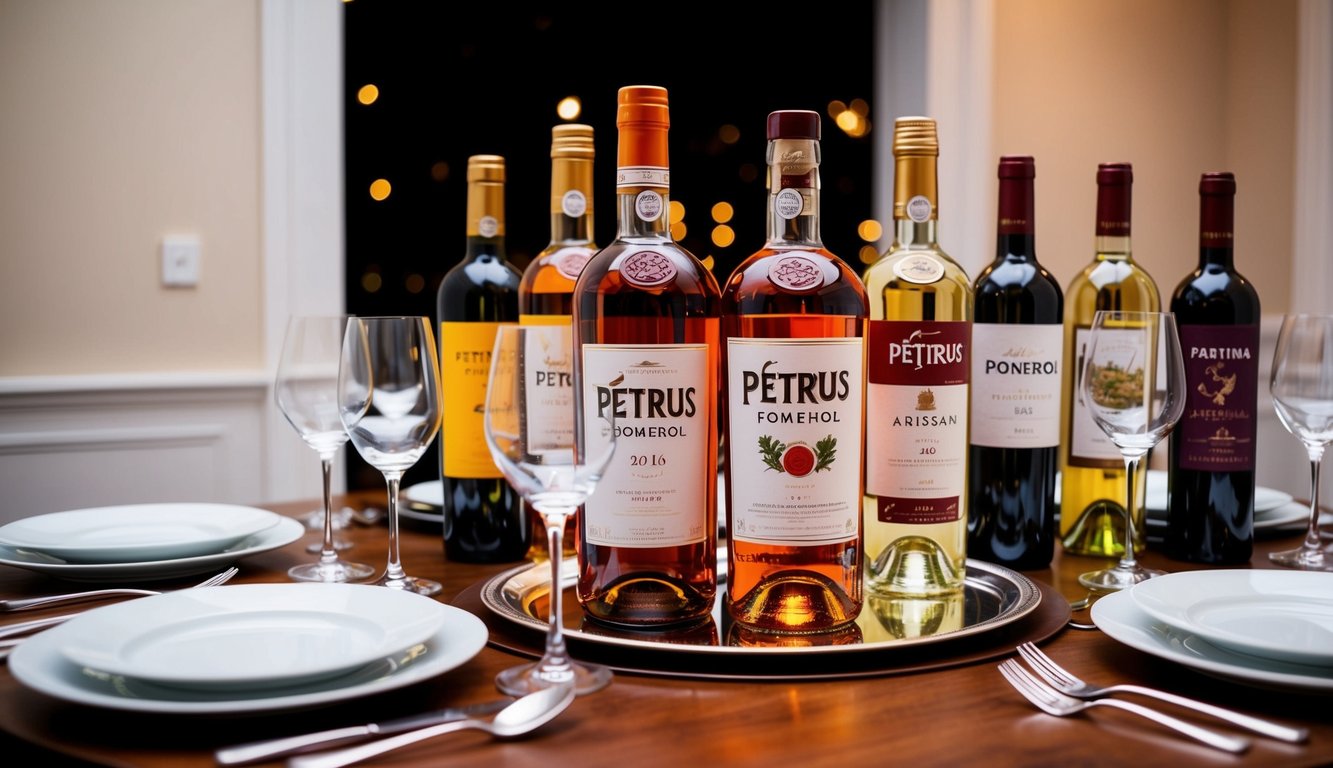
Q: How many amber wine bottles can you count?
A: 3